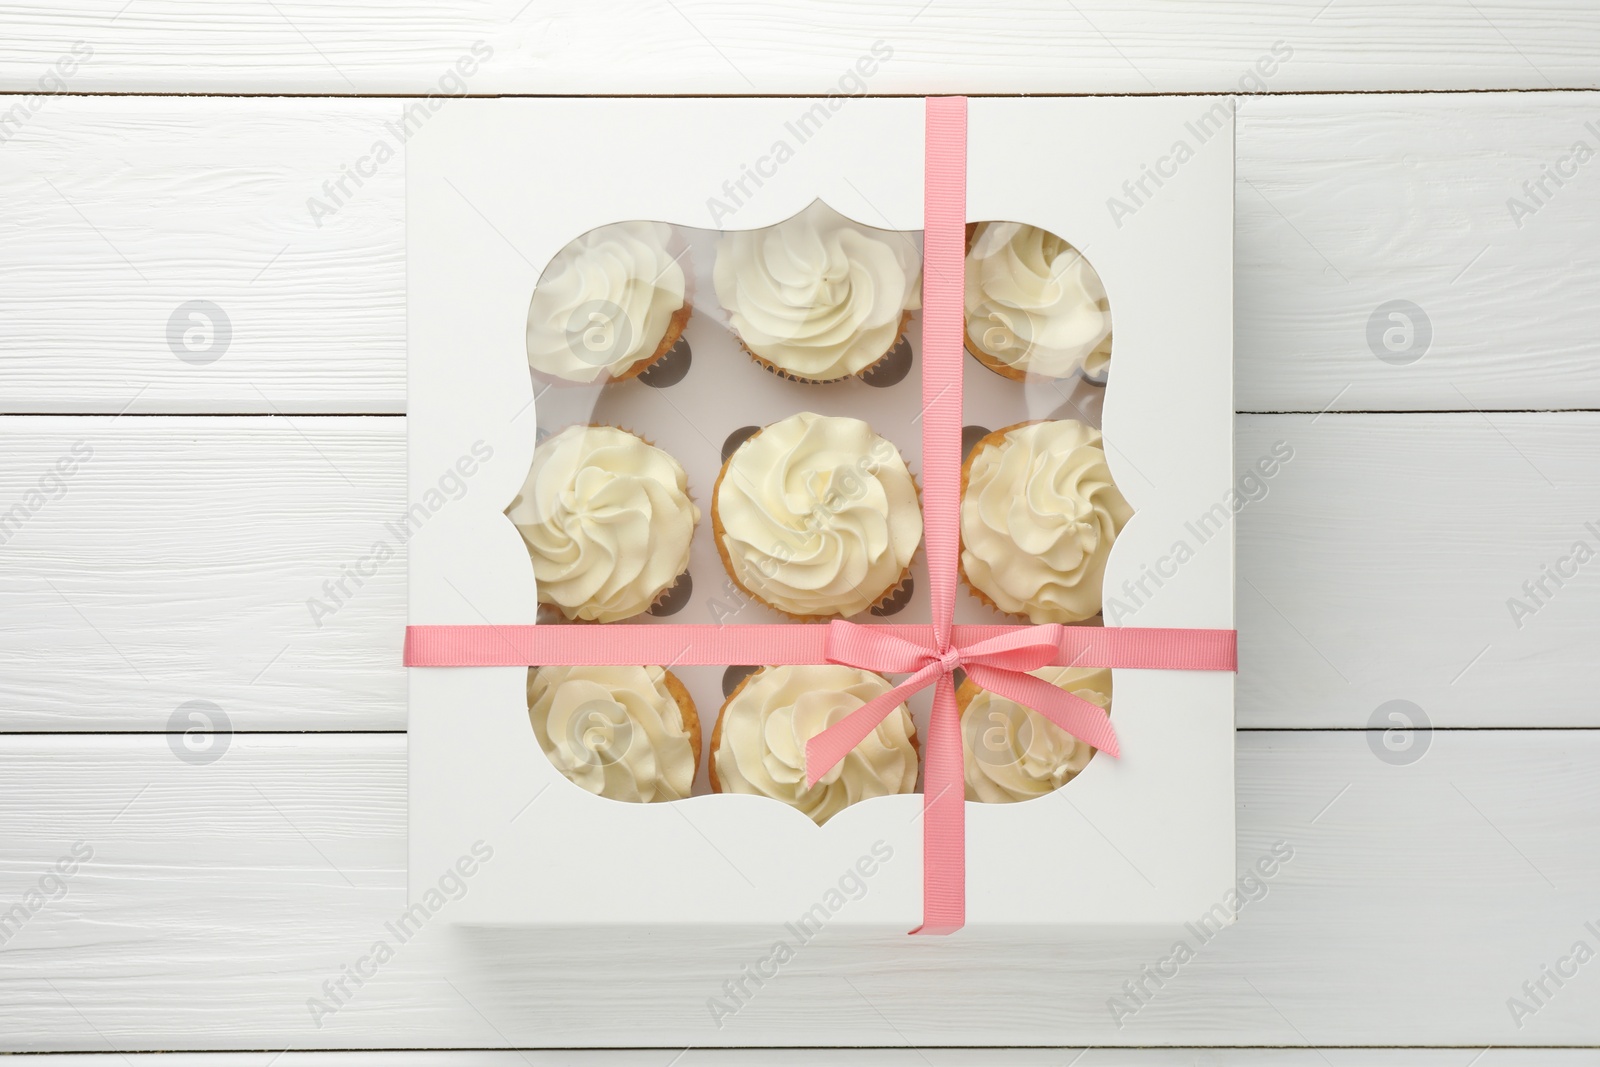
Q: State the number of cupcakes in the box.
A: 9